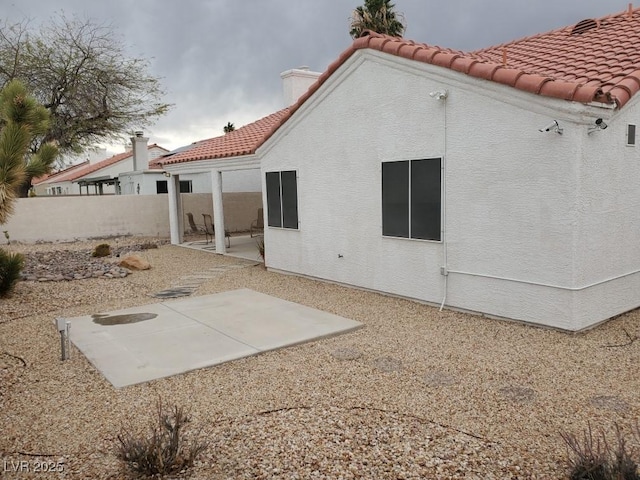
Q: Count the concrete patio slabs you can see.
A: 2